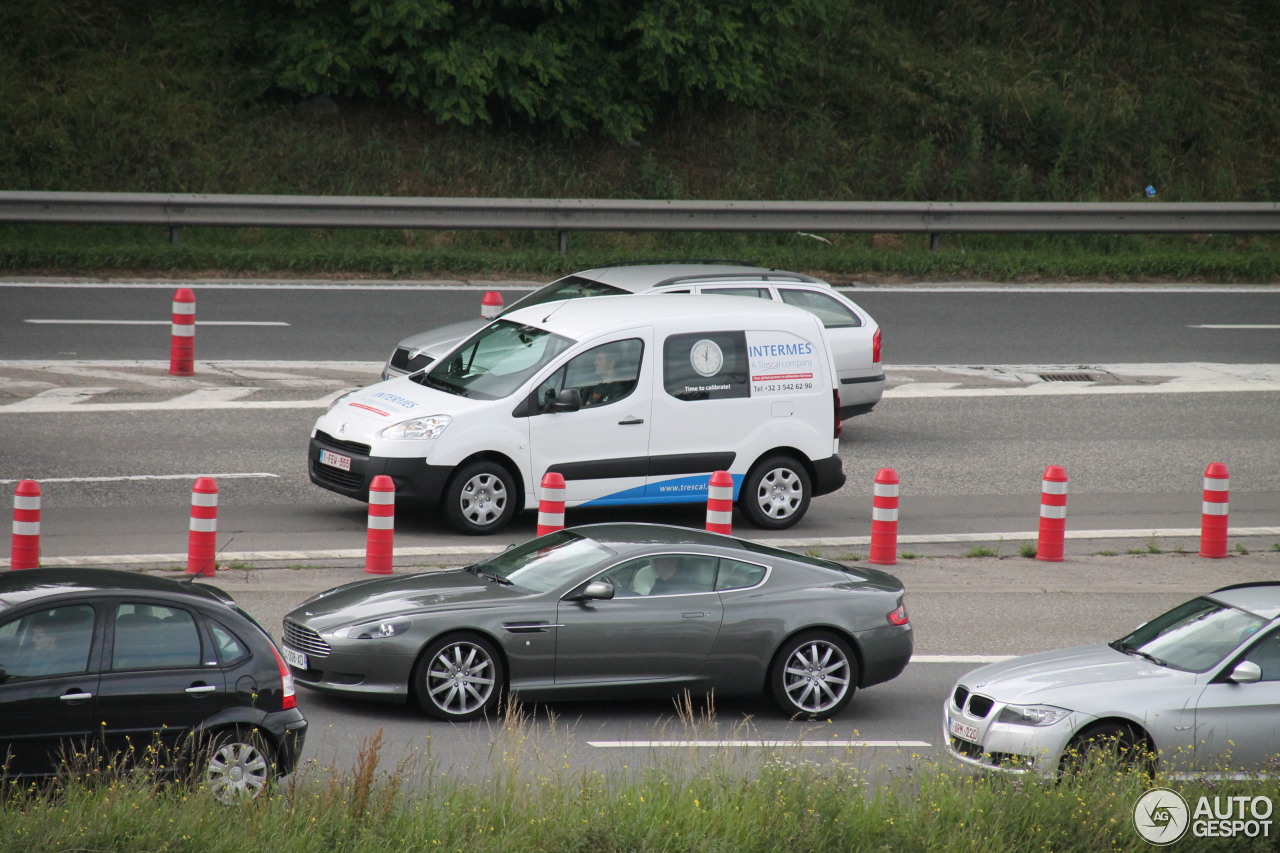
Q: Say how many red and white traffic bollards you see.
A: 10